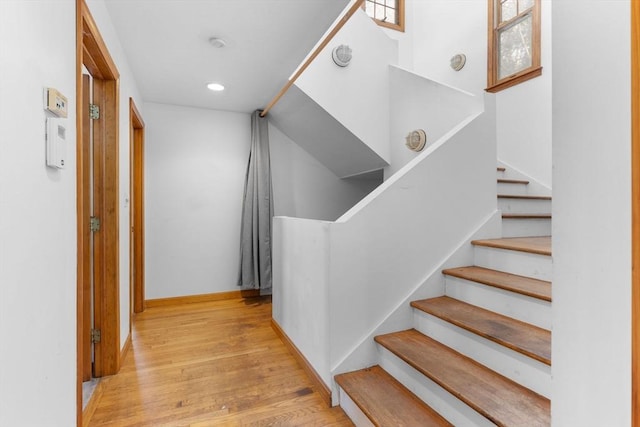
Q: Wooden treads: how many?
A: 9